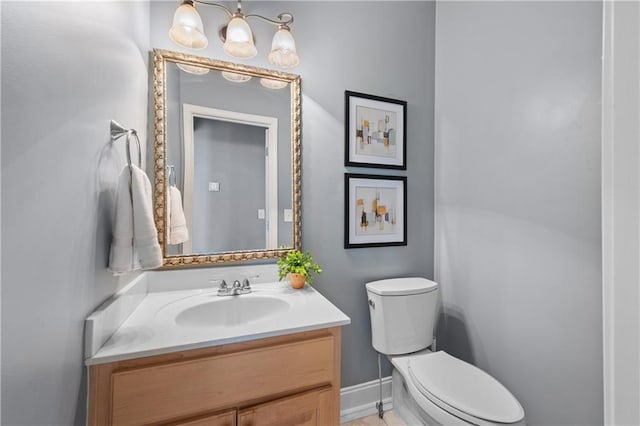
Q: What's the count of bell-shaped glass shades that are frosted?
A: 3